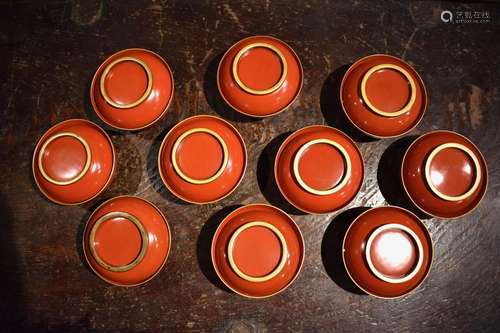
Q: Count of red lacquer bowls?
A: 10